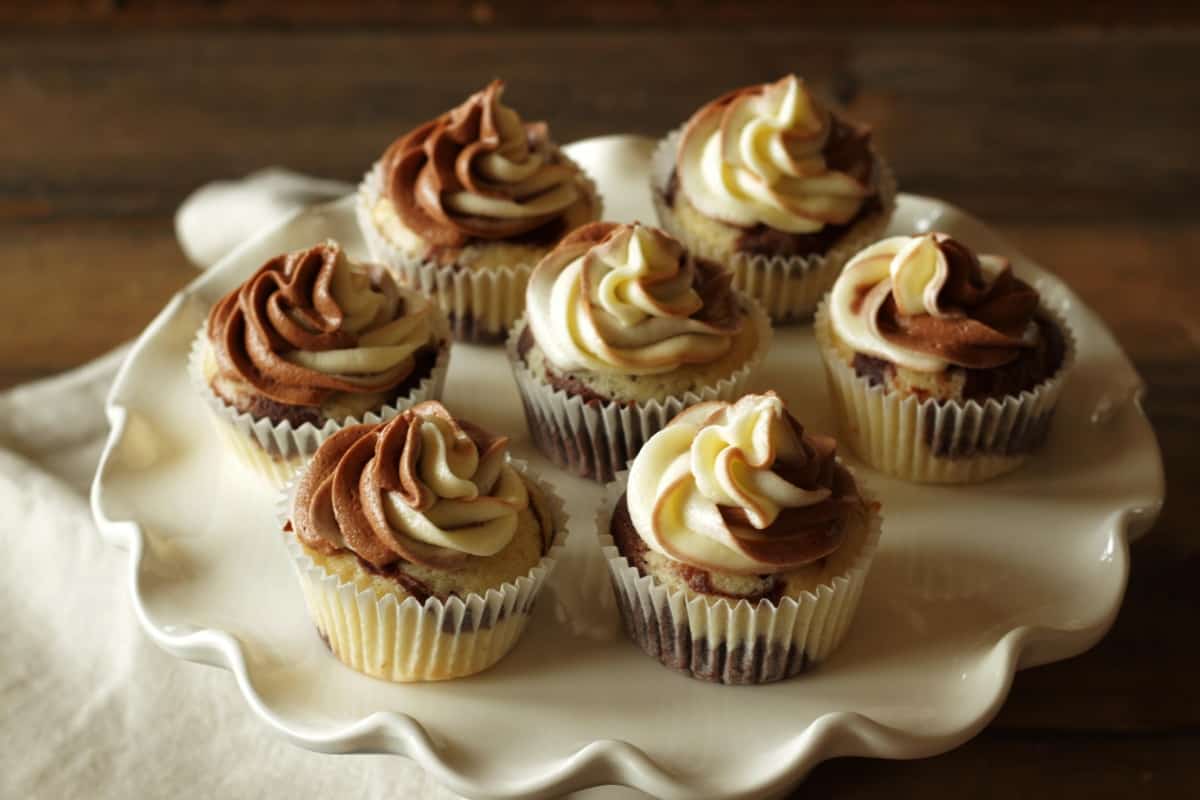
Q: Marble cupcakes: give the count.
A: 7